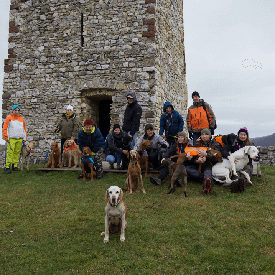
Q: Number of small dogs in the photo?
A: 0